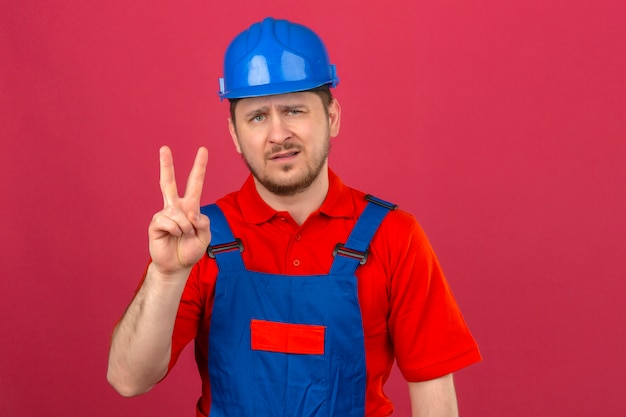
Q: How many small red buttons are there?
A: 2